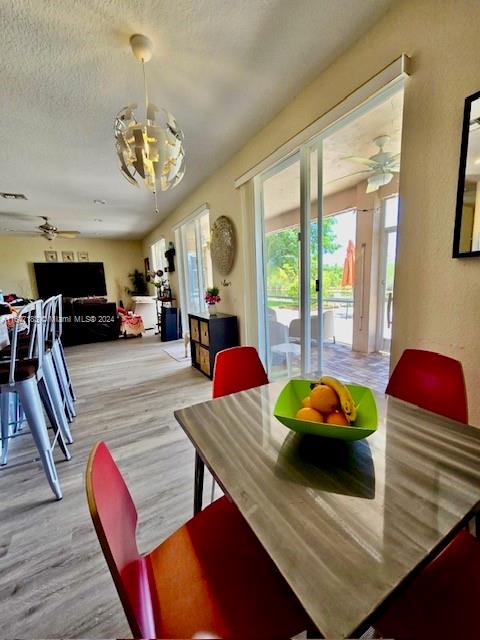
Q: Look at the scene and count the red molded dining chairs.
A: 4